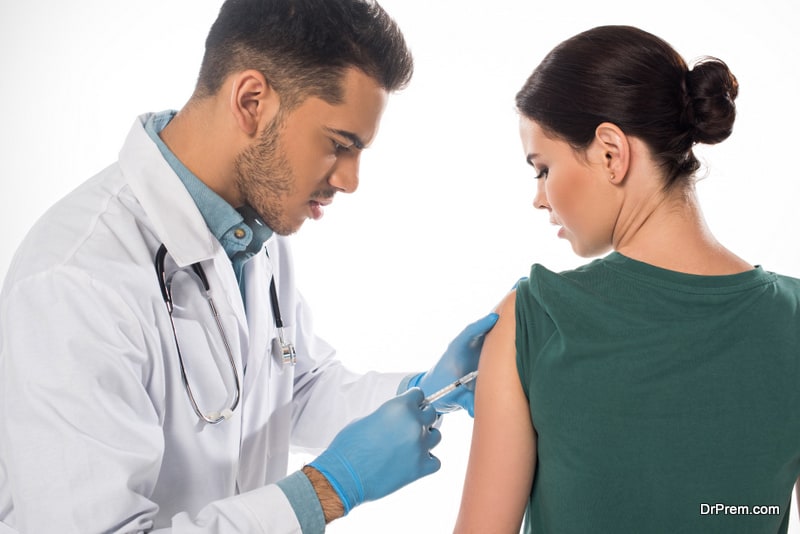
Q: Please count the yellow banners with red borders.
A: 0